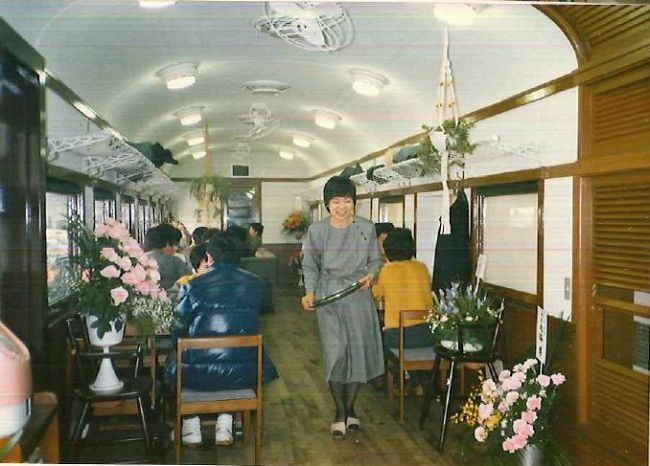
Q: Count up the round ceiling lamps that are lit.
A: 10